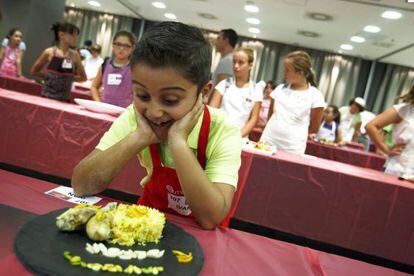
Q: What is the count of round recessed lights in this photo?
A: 10